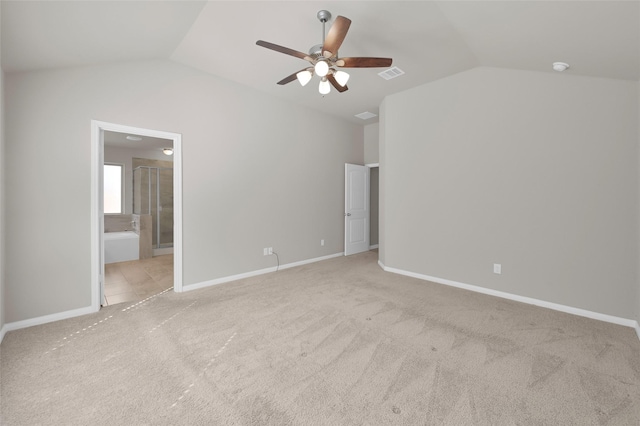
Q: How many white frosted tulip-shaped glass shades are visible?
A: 4